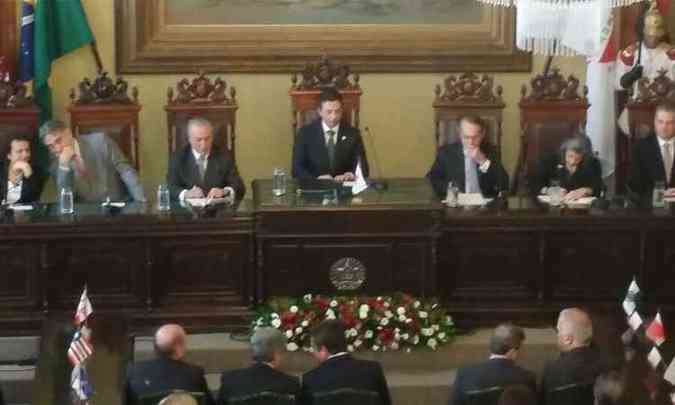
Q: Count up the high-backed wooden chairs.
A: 7